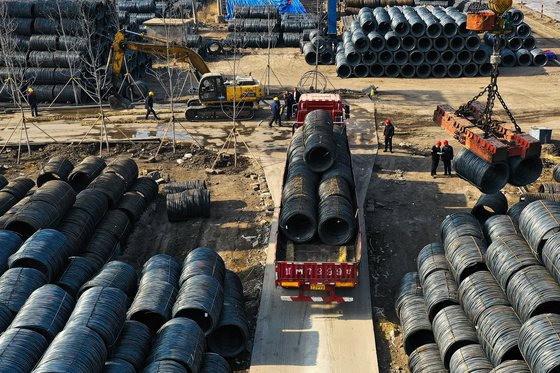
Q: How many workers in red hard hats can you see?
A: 3